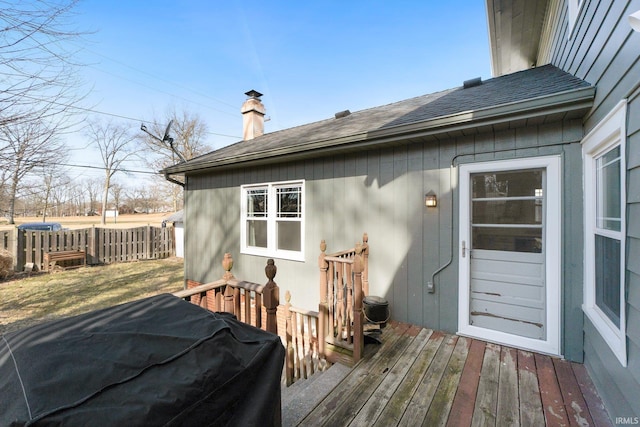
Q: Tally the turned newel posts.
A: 6